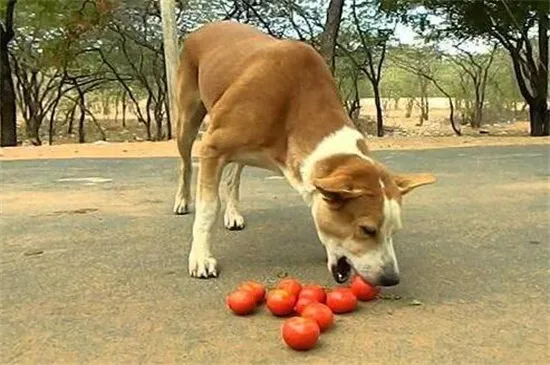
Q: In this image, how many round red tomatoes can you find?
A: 10